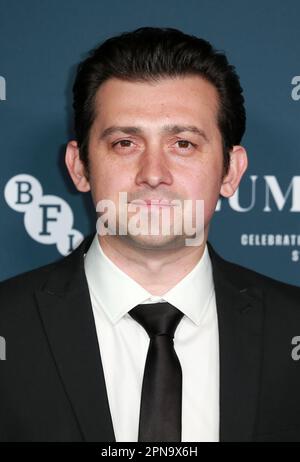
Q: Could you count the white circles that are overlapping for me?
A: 3